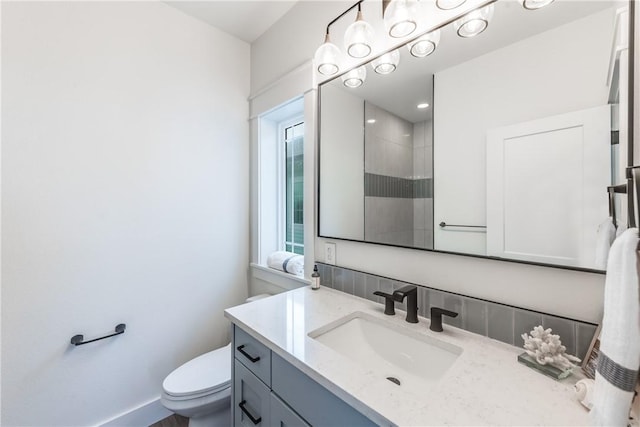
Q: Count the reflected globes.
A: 5